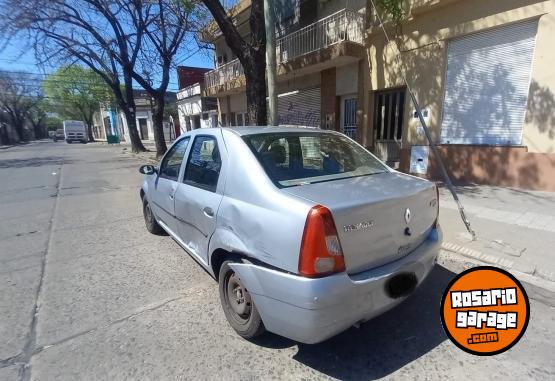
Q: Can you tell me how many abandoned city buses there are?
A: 0